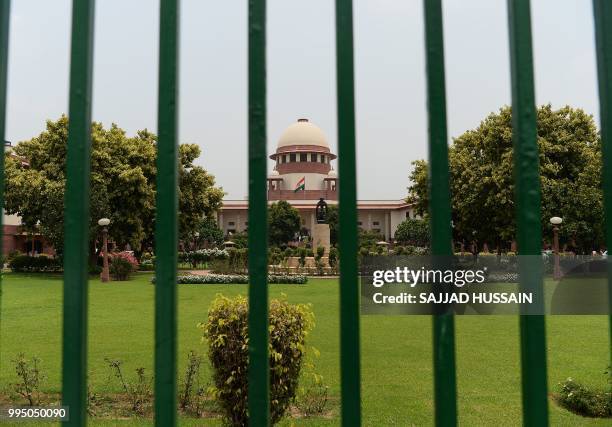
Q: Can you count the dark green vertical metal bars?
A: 8